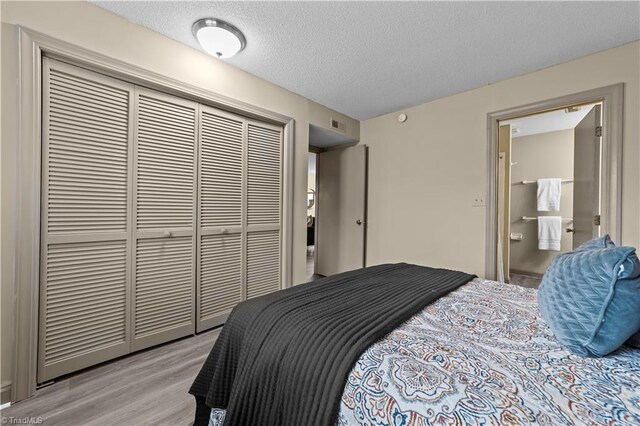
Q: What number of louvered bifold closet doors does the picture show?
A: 4